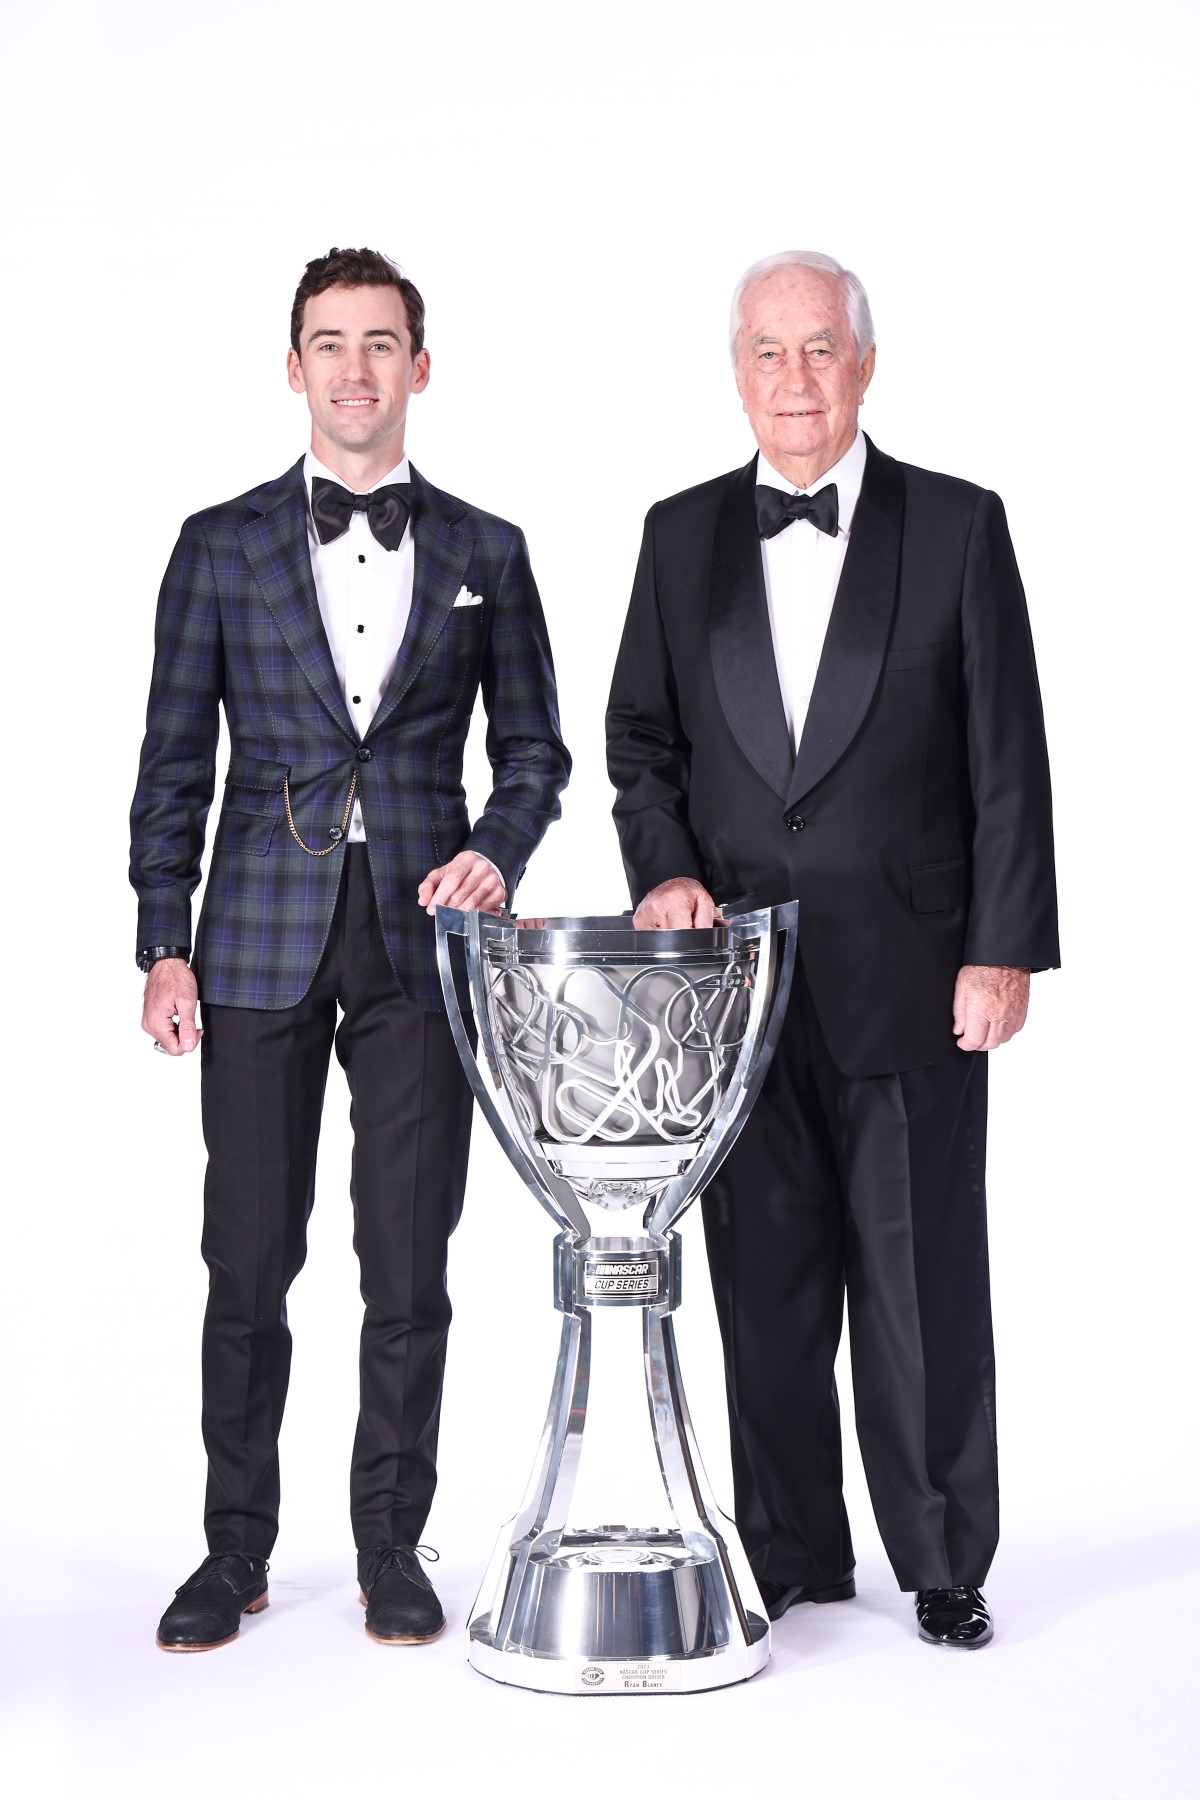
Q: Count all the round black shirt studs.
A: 3